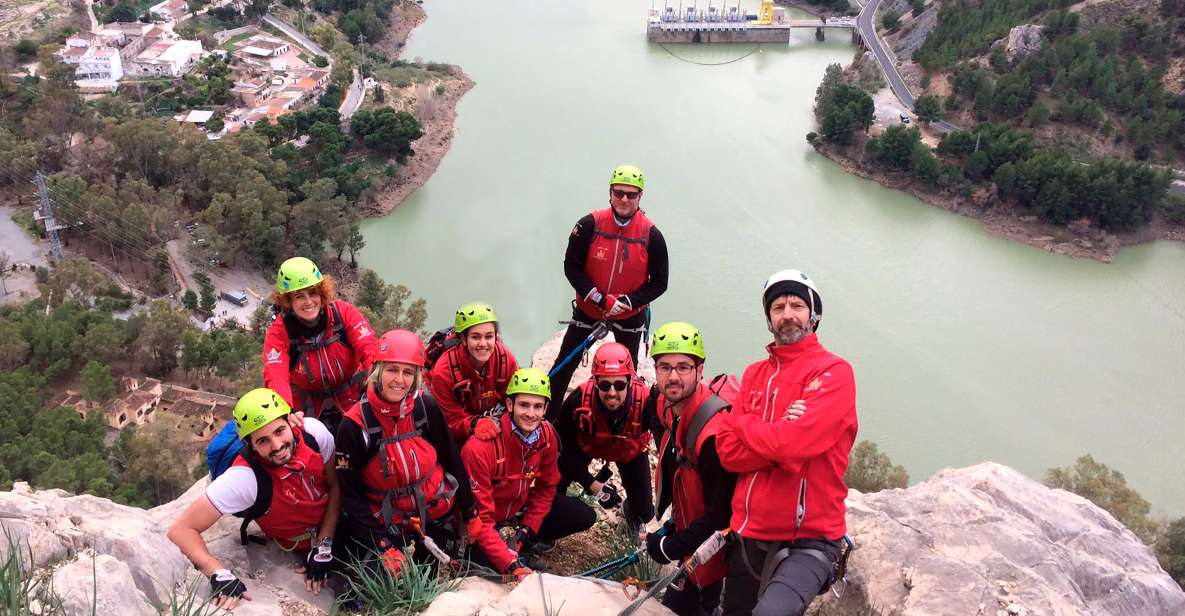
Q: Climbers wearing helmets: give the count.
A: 9